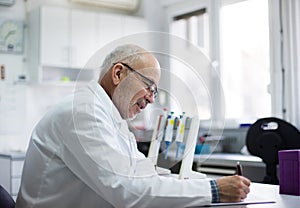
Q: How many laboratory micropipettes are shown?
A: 2